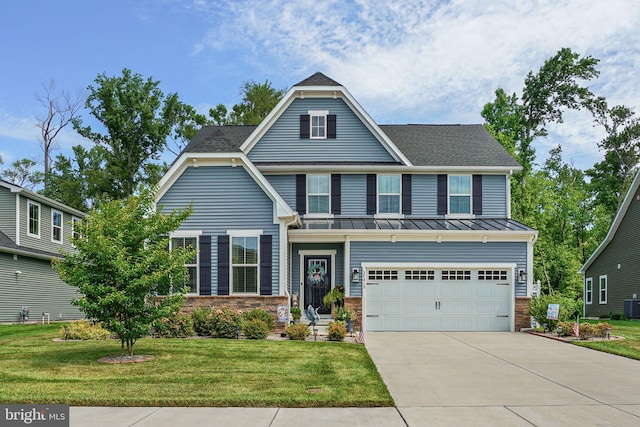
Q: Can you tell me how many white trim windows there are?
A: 11